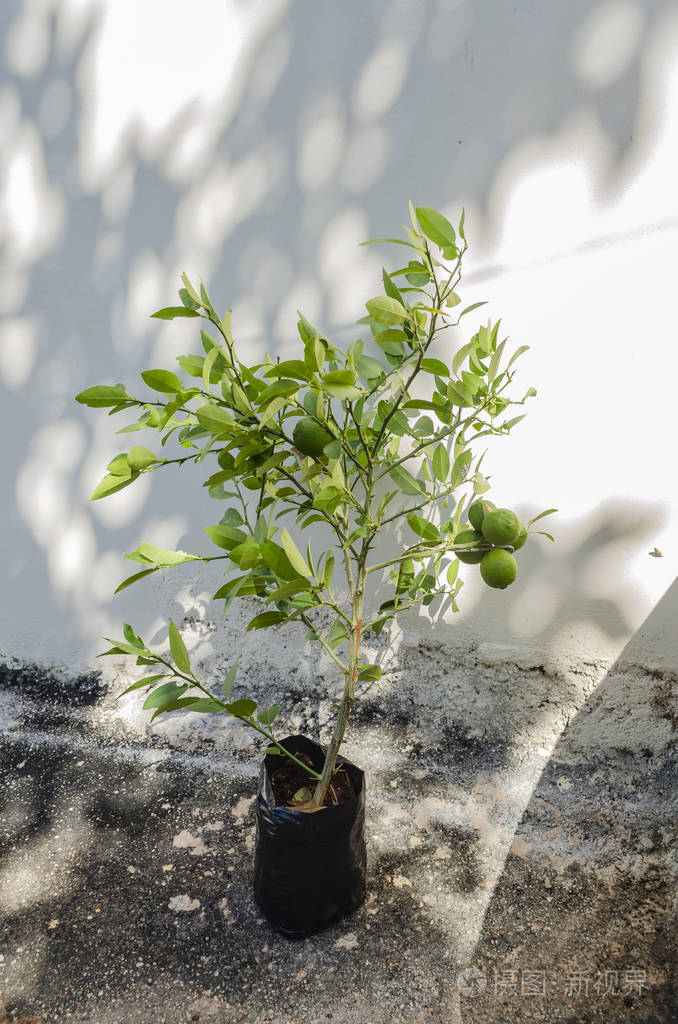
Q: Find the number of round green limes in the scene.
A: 6